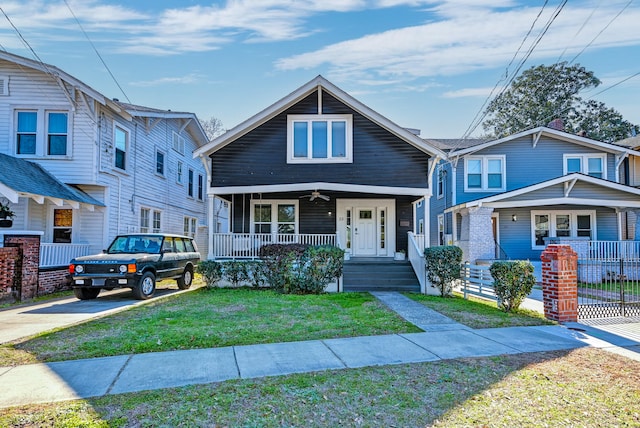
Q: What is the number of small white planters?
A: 2